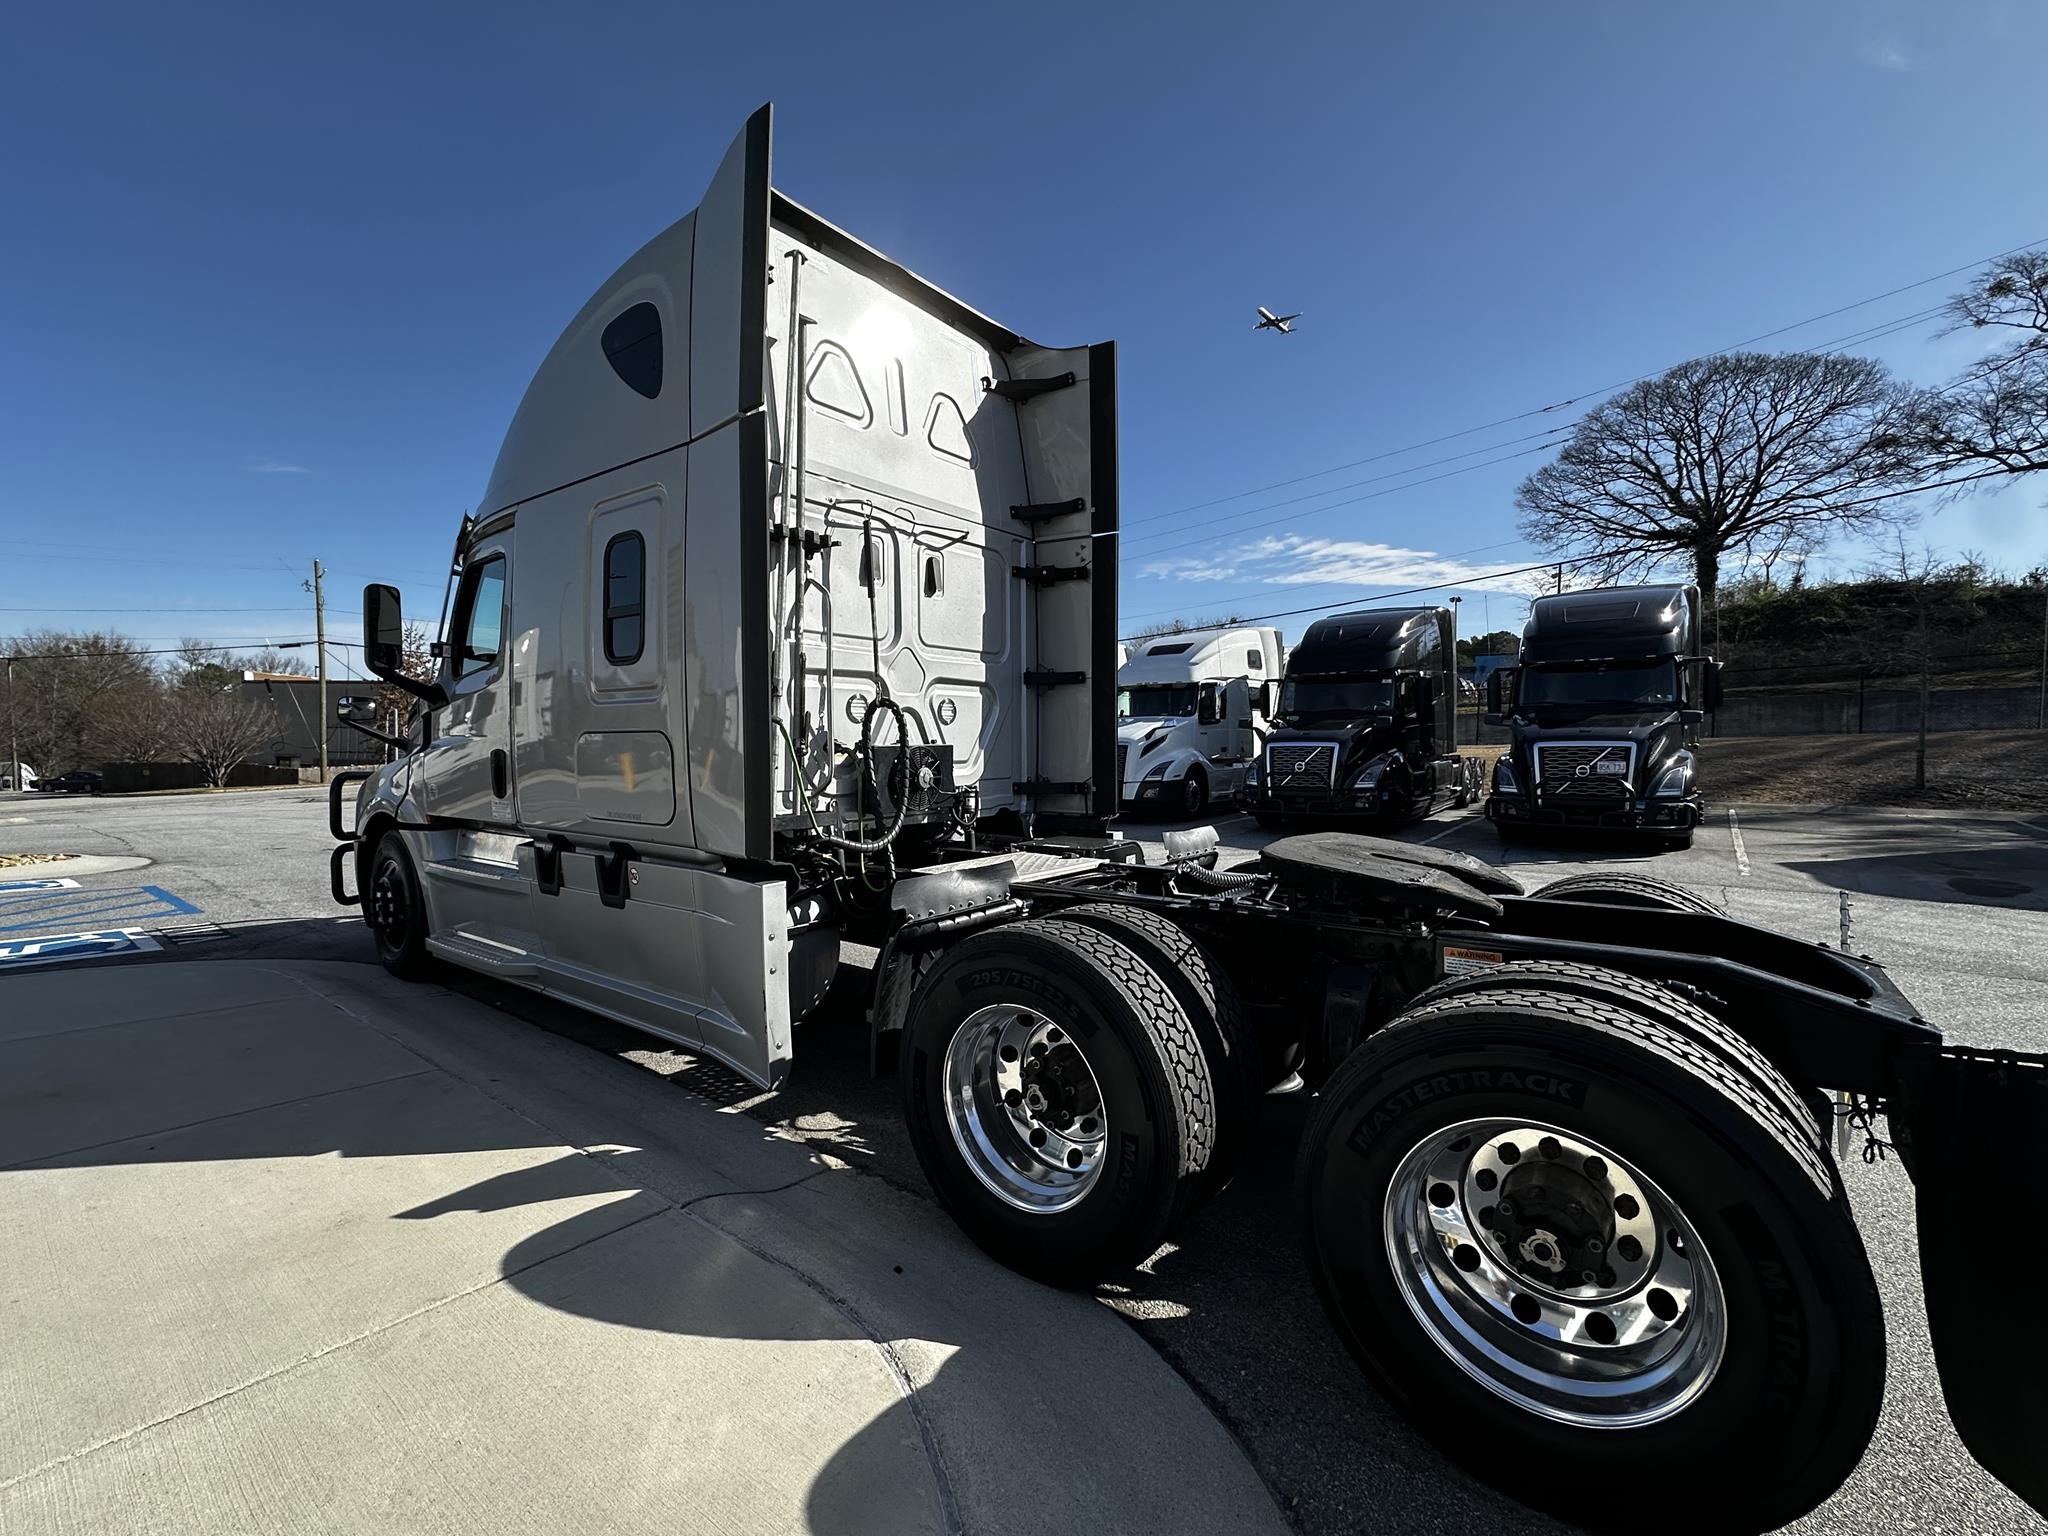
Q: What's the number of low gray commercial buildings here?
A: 1